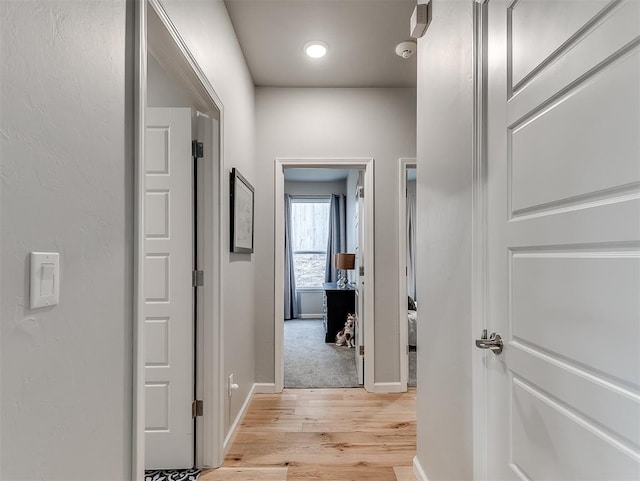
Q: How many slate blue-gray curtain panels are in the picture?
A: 2